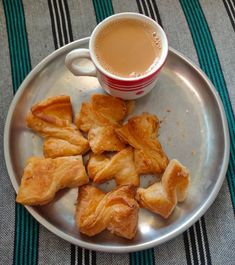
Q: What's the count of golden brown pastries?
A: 7